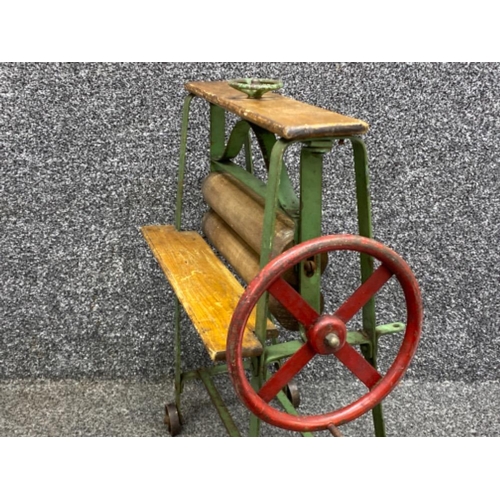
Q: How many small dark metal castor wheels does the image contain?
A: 2